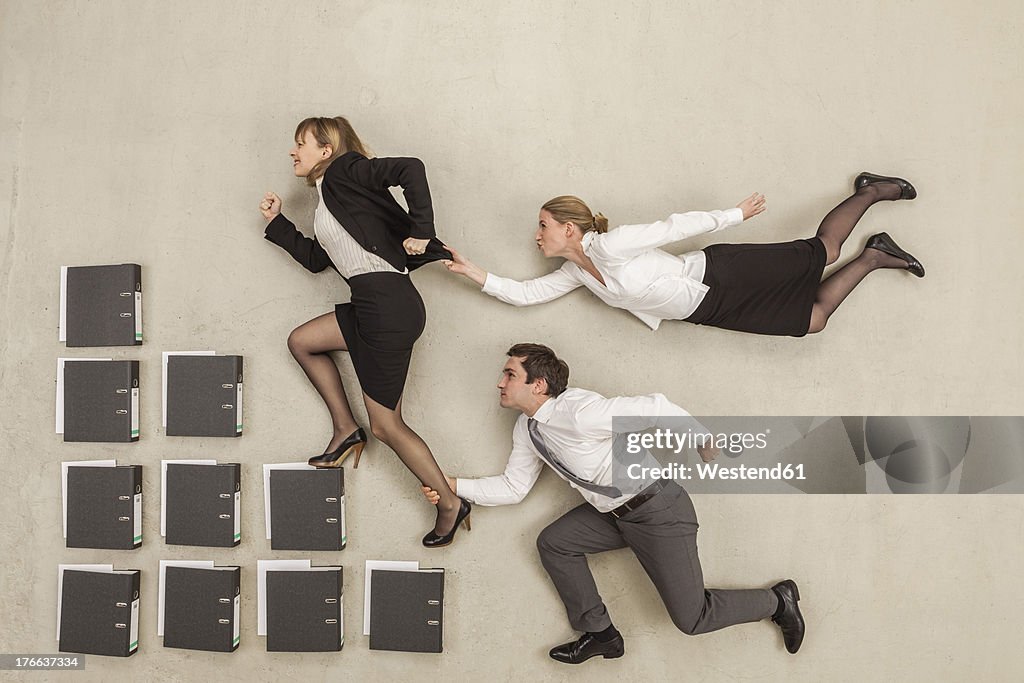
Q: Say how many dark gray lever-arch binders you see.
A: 10